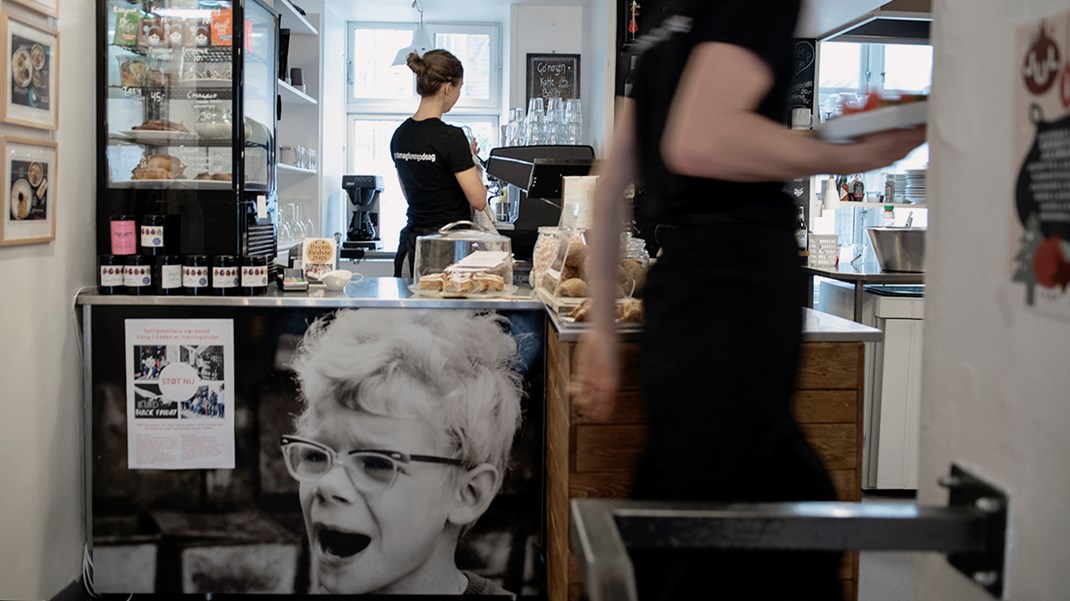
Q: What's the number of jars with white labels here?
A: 7